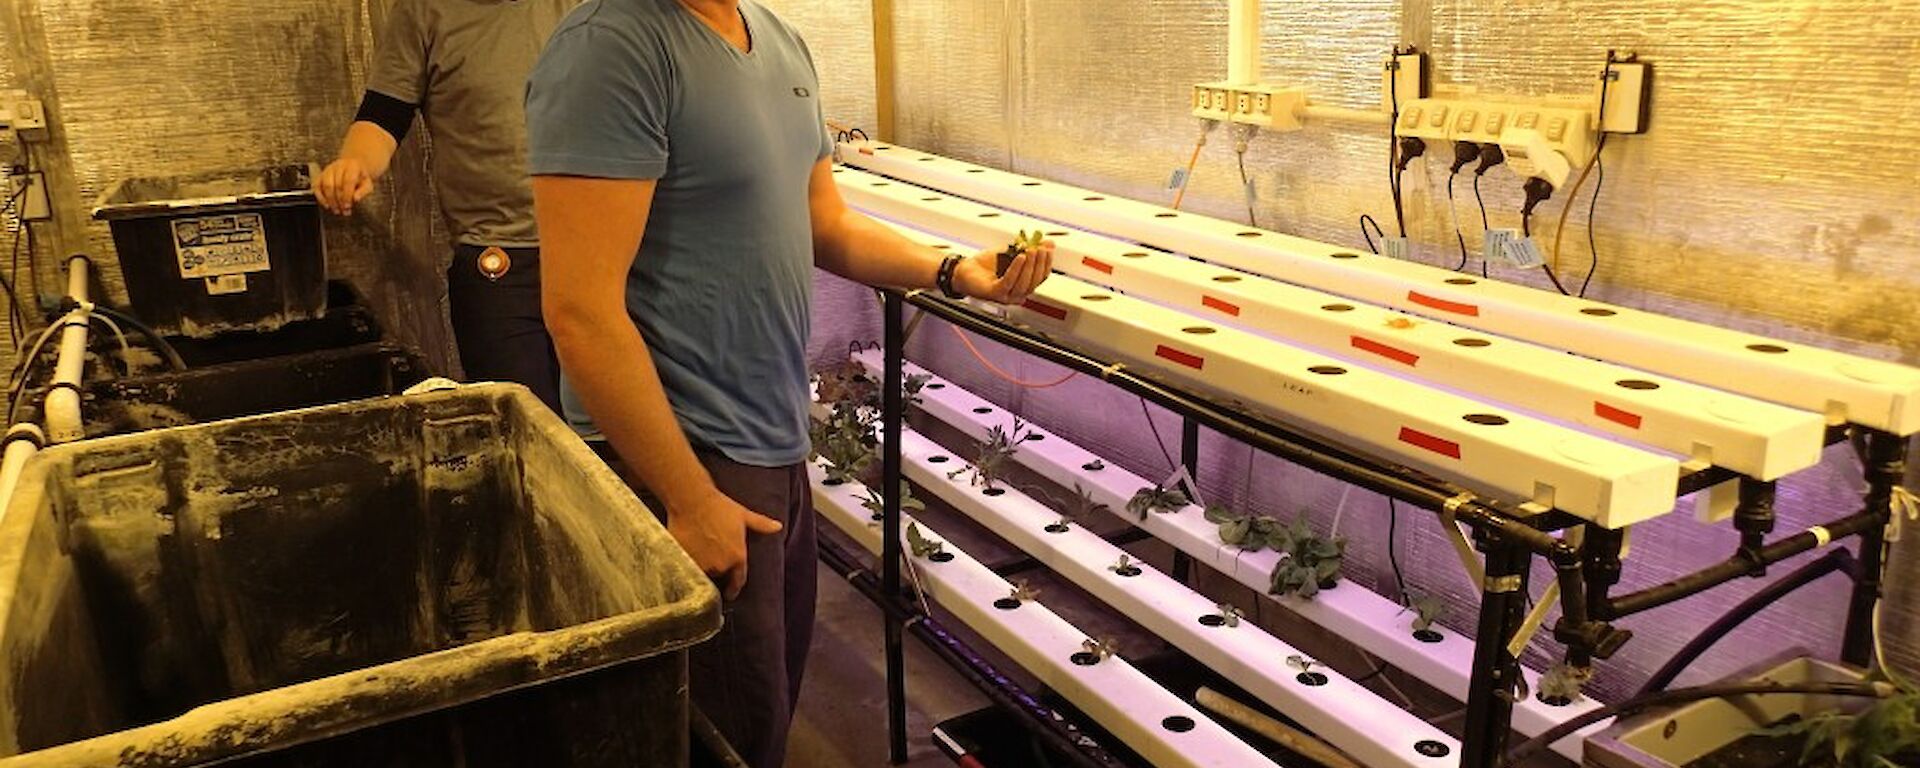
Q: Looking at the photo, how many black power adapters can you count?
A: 4